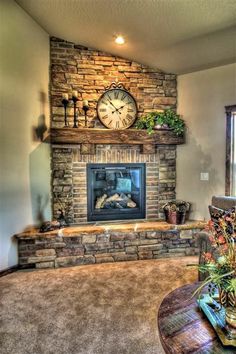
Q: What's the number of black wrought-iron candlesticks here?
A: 3